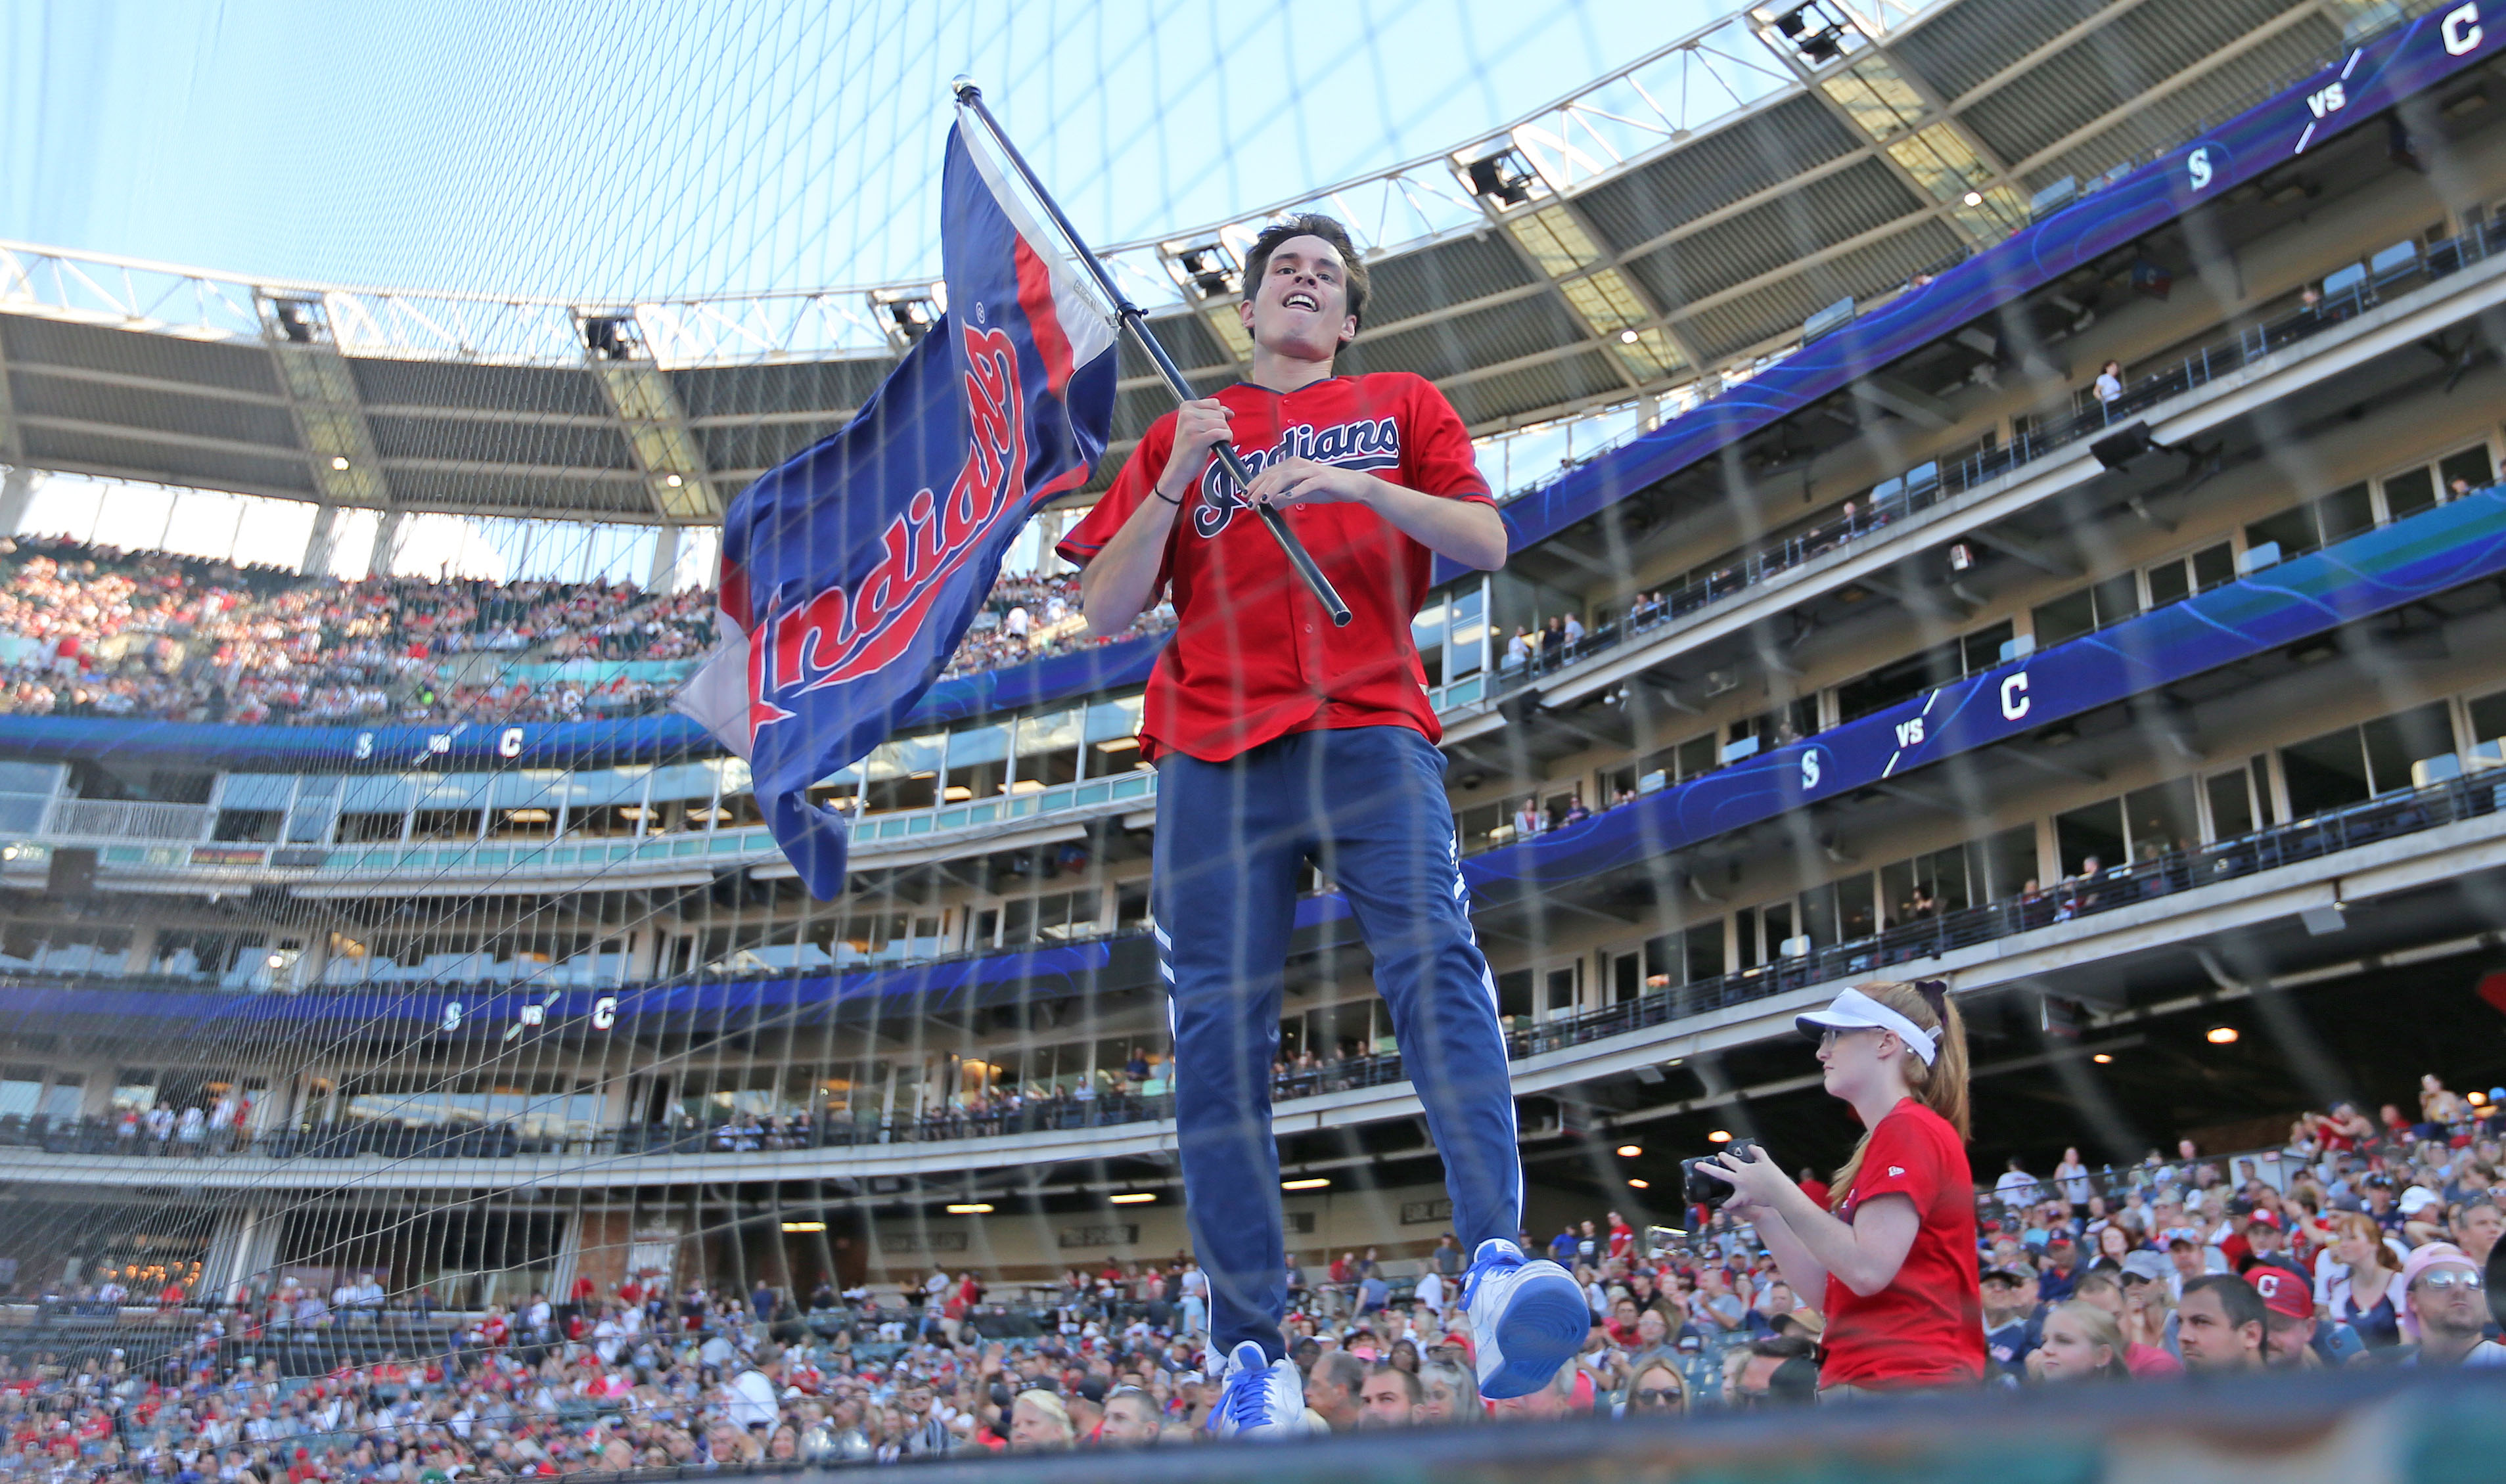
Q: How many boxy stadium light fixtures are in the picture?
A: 6